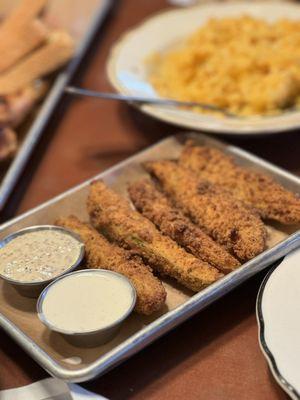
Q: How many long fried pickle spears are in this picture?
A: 5